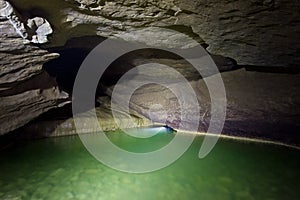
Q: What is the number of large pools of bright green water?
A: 1